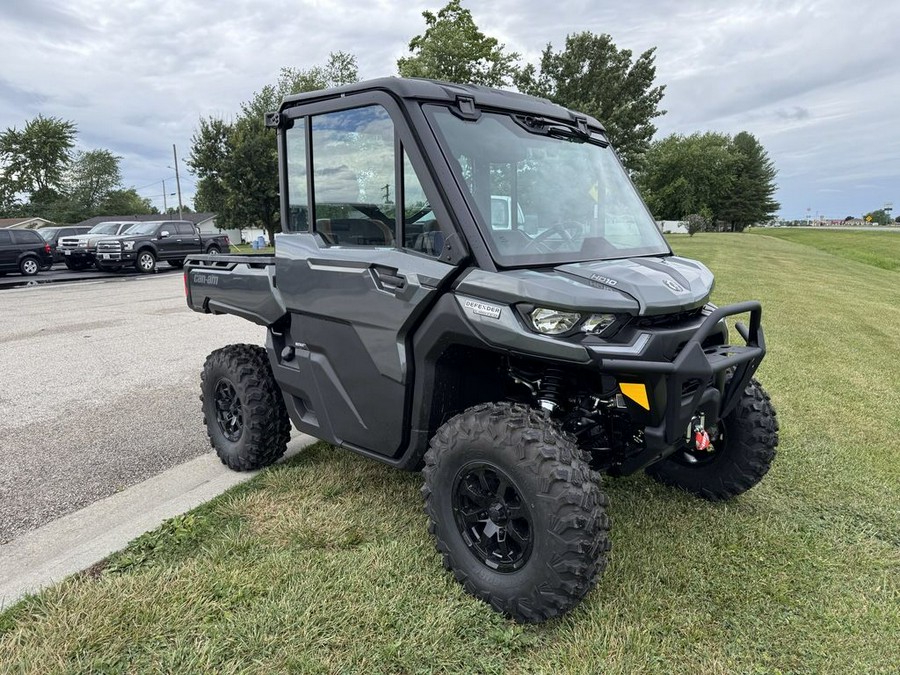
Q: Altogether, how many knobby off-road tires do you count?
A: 3